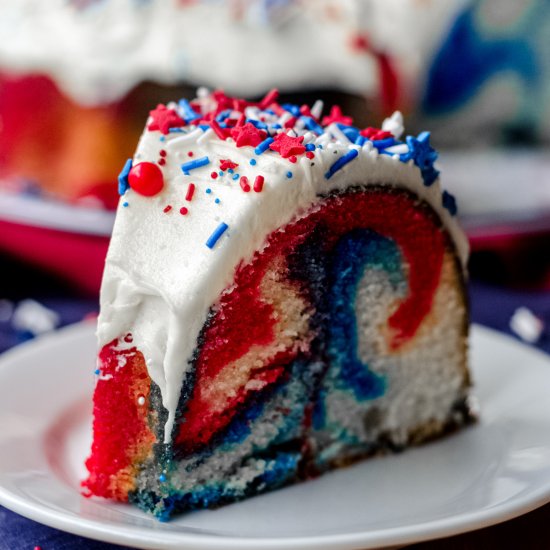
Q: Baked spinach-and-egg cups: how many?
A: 0